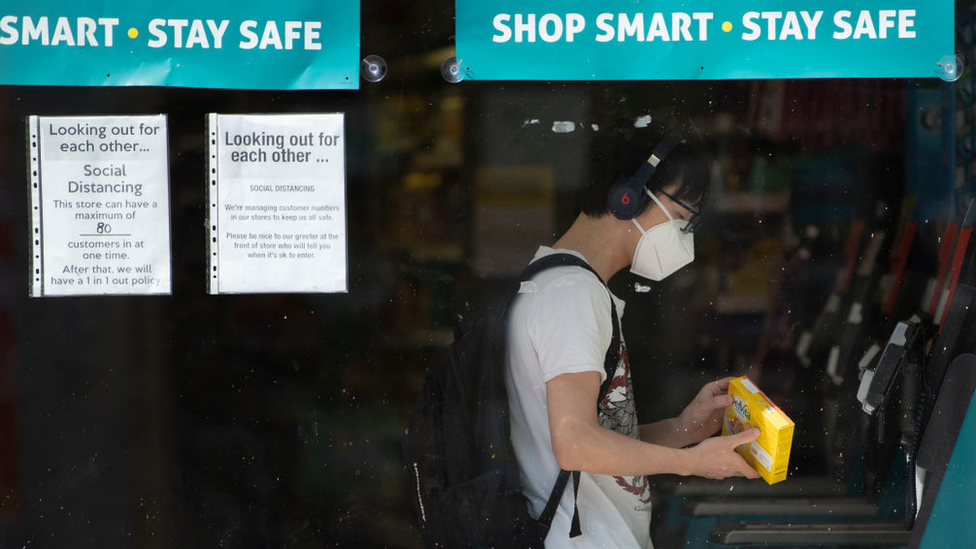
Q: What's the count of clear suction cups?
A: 3